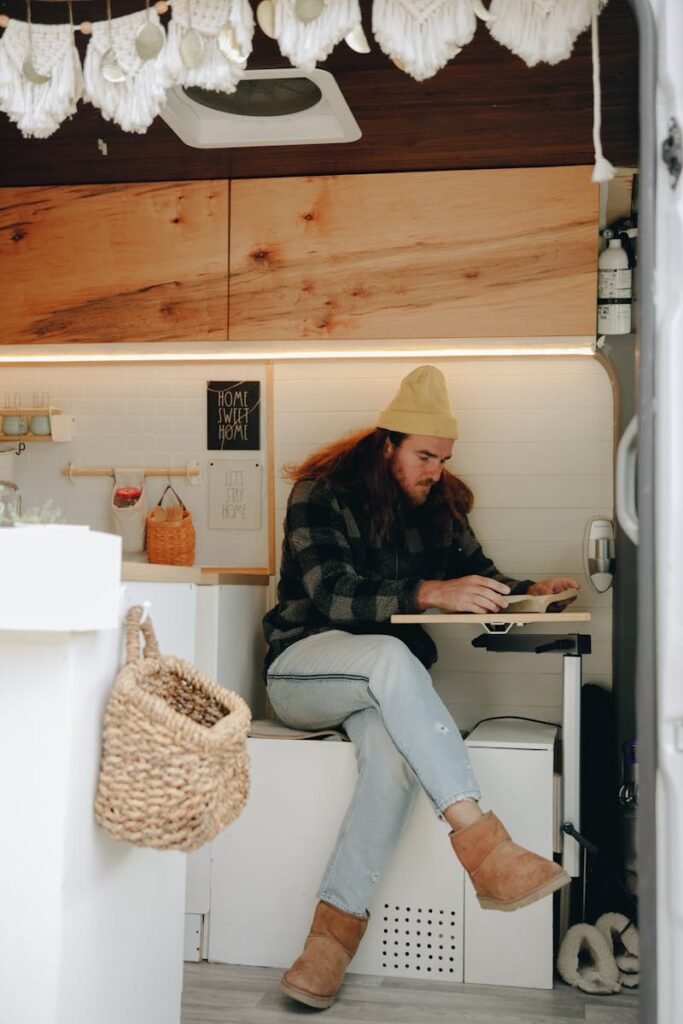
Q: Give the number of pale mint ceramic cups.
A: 2